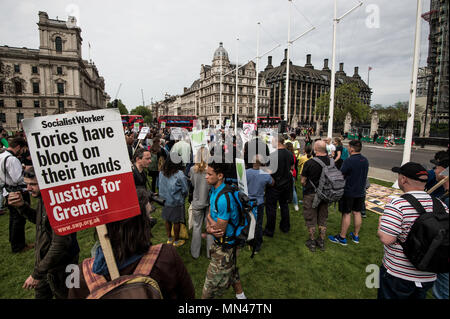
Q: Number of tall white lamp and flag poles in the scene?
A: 6